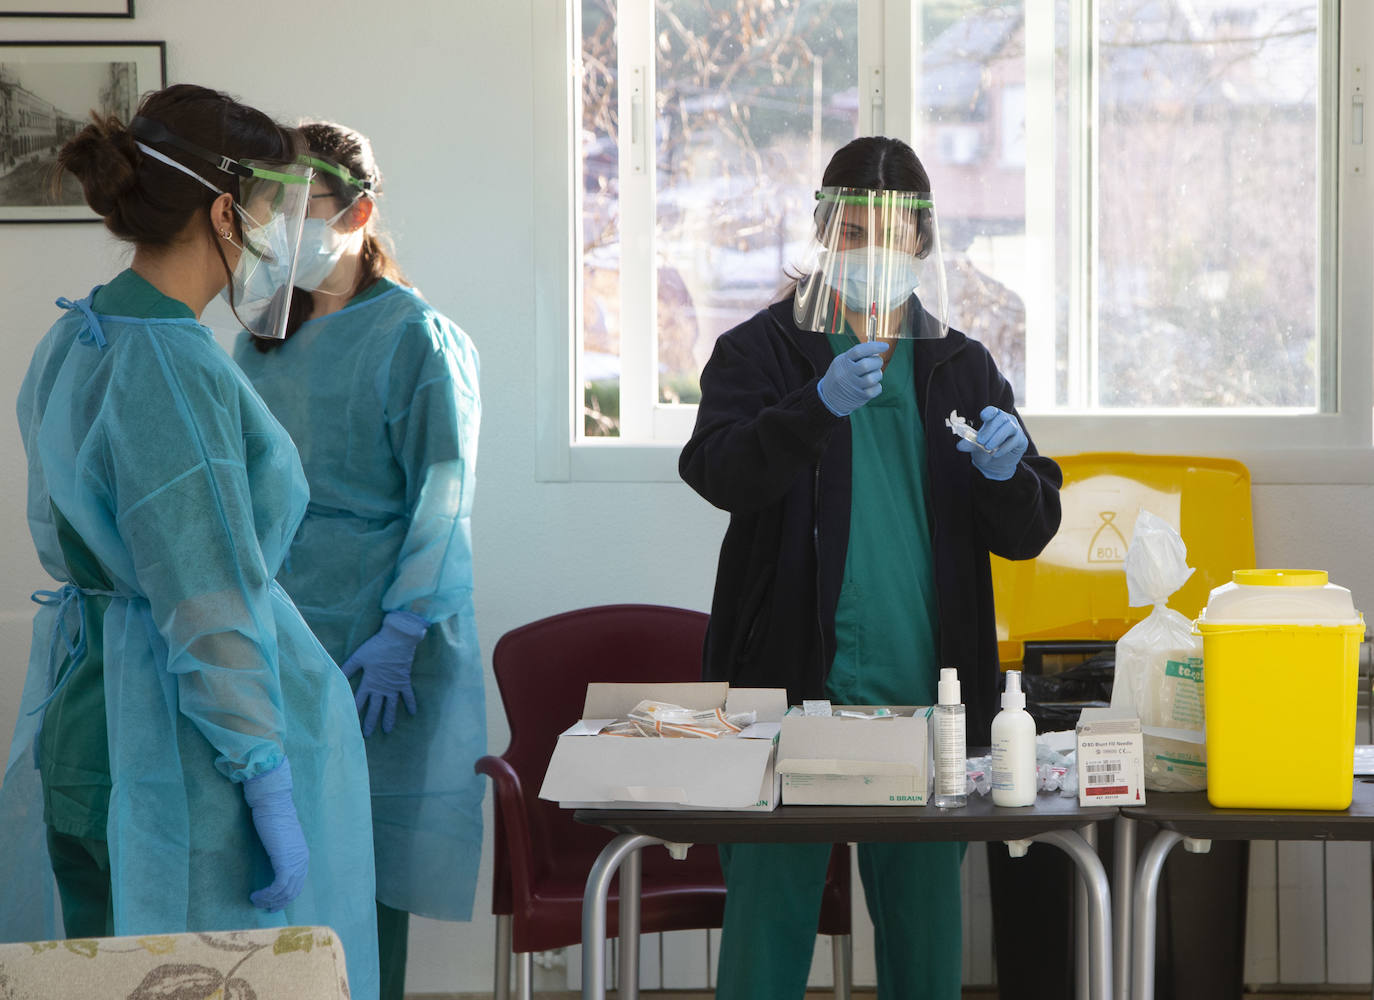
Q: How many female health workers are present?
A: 3